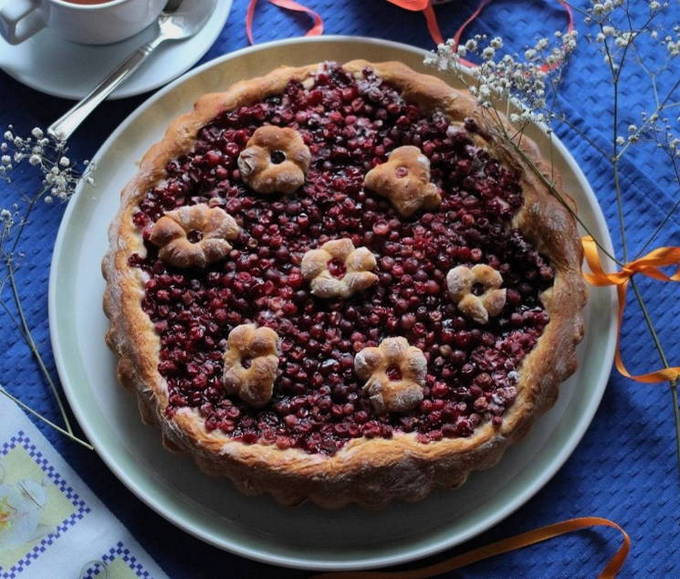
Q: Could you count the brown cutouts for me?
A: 7